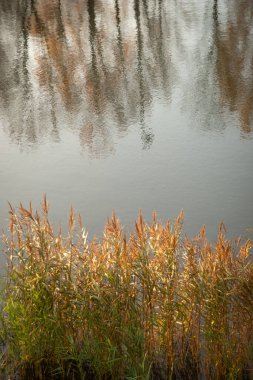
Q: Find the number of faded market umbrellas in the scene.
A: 0